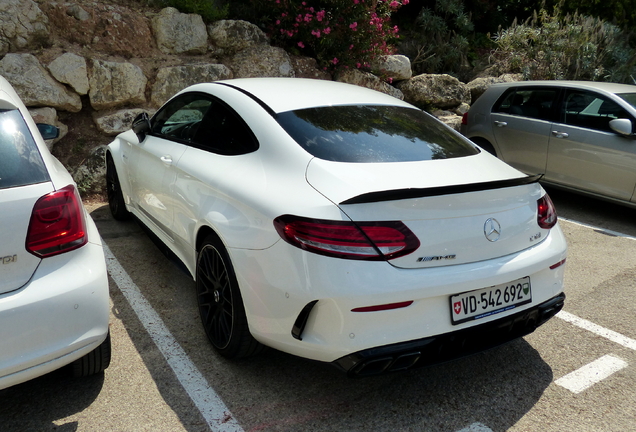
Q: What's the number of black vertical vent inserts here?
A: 1